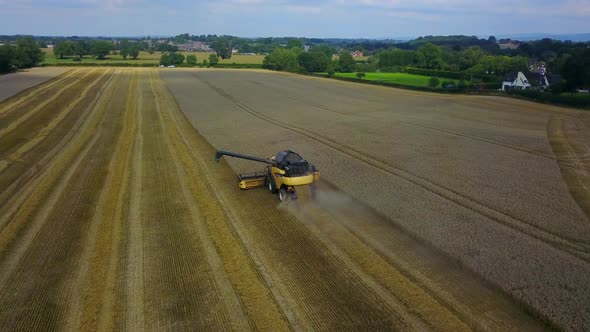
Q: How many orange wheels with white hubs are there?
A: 0